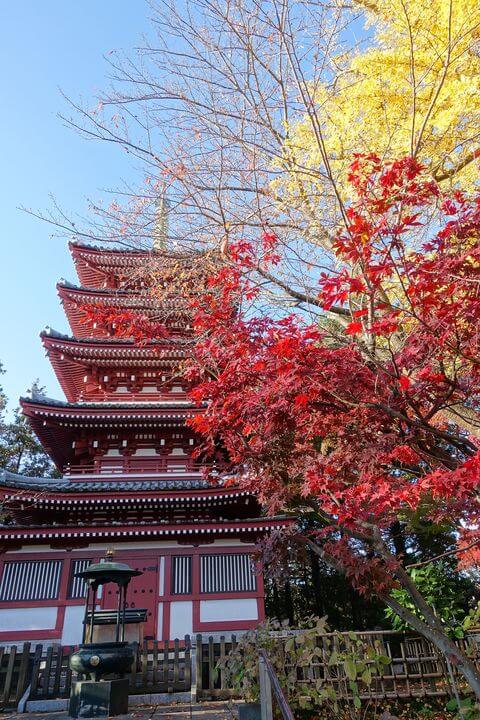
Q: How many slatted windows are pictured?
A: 4